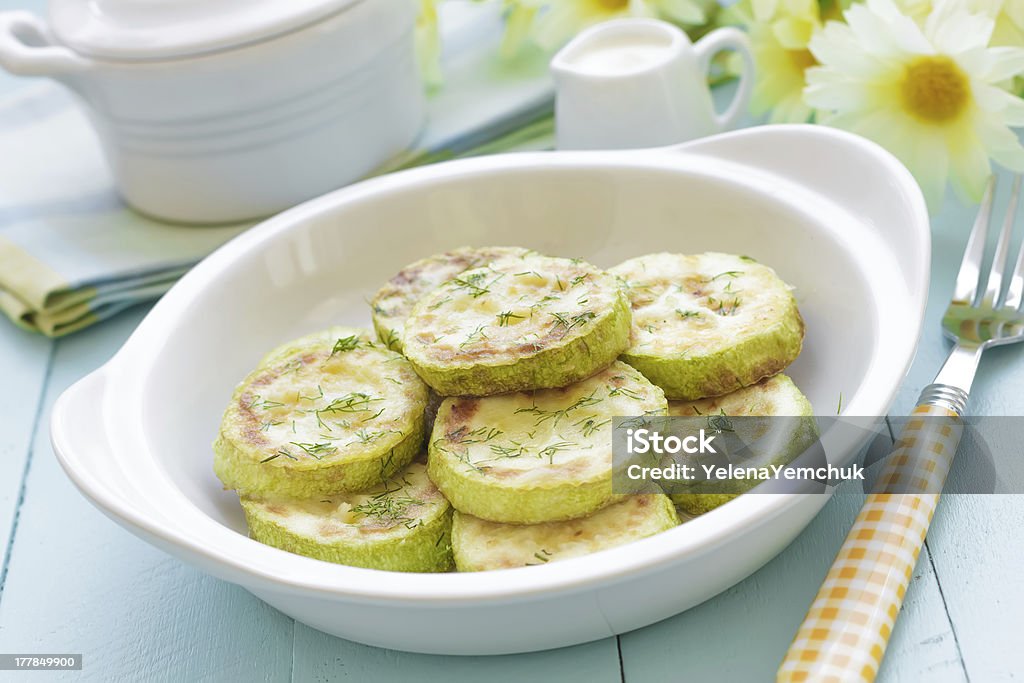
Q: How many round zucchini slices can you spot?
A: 9